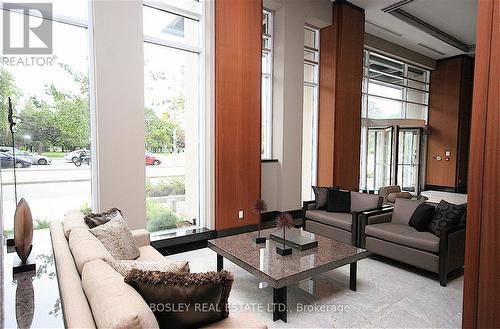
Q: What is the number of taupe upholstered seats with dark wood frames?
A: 2